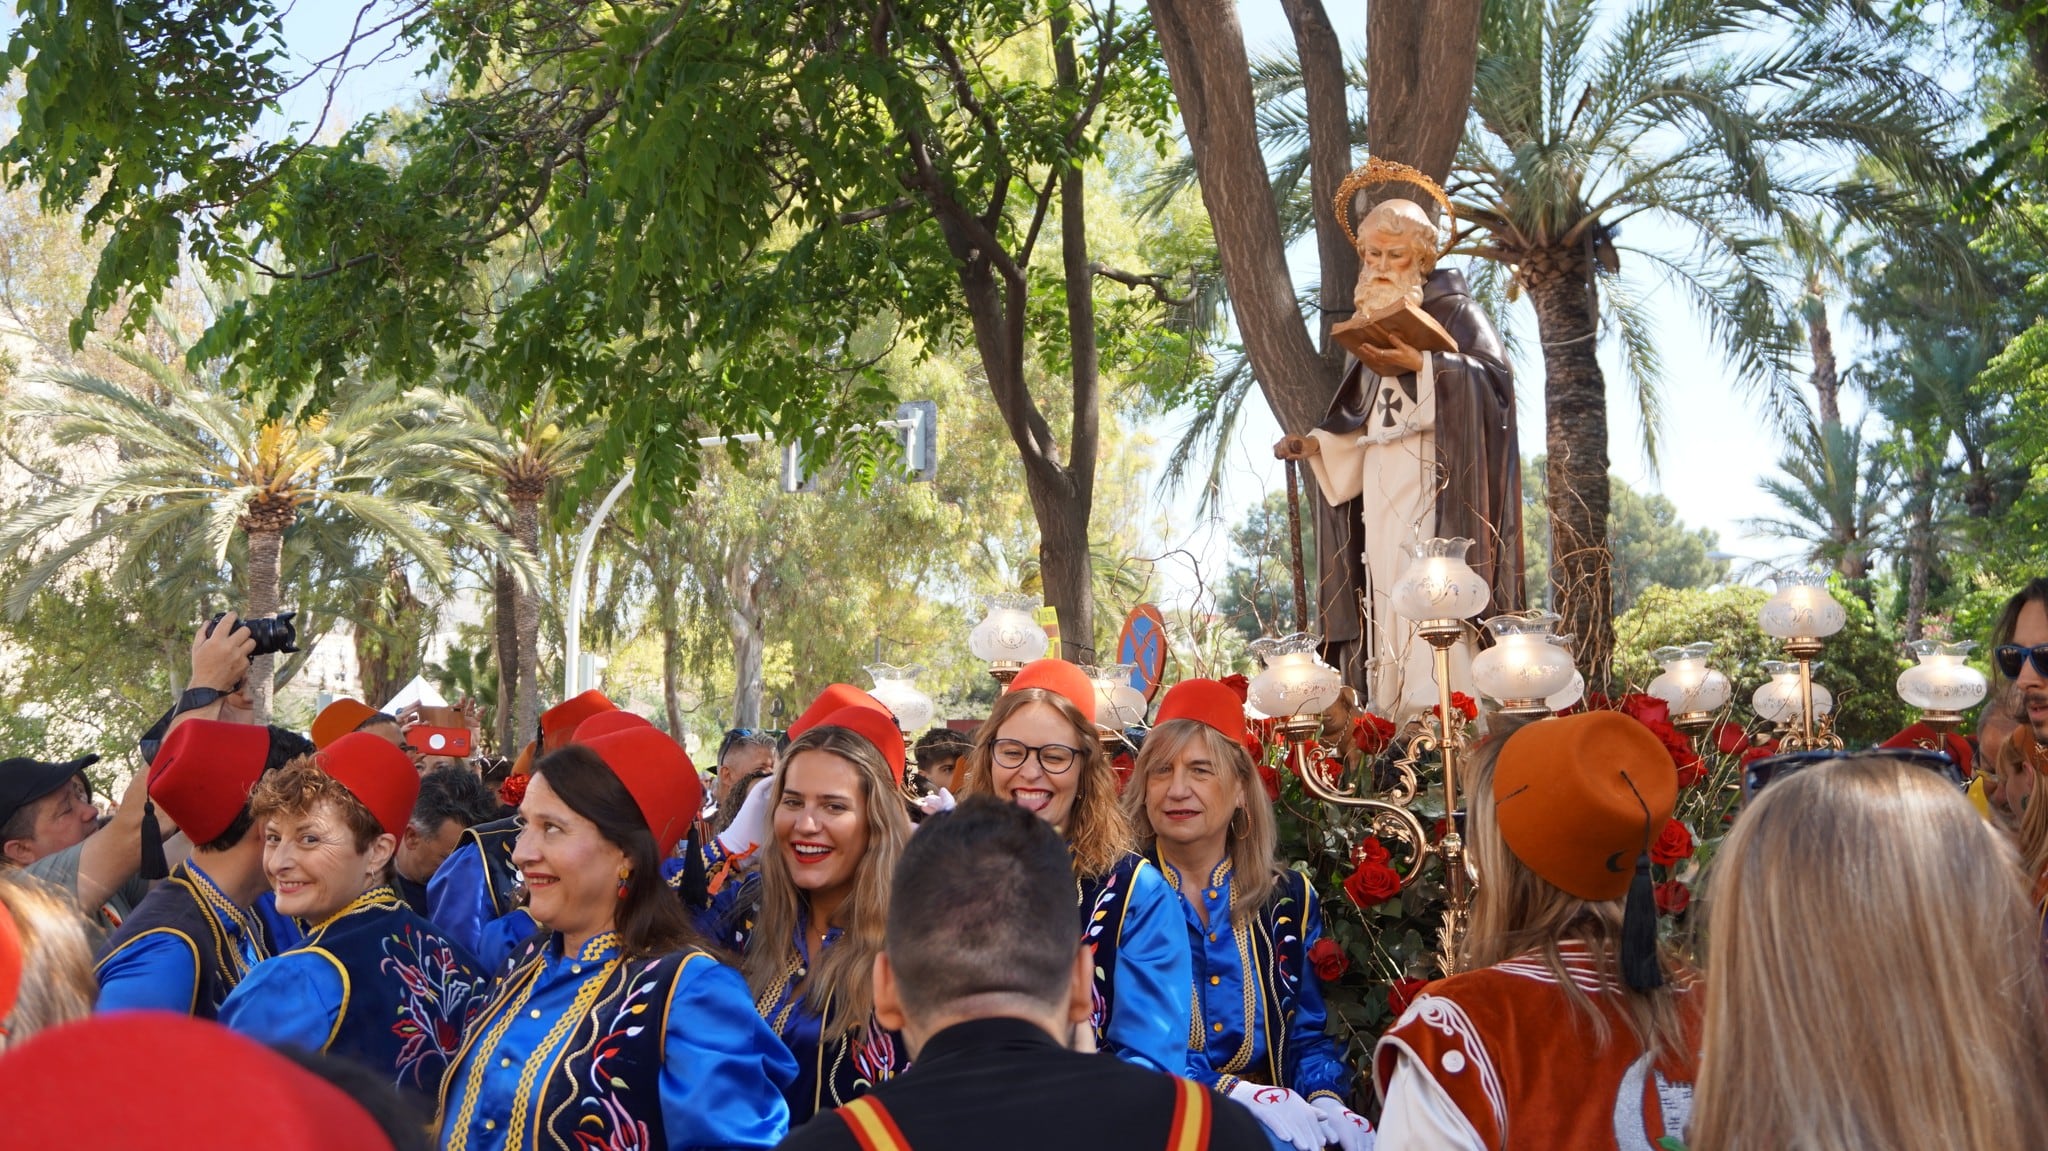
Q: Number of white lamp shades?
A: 11